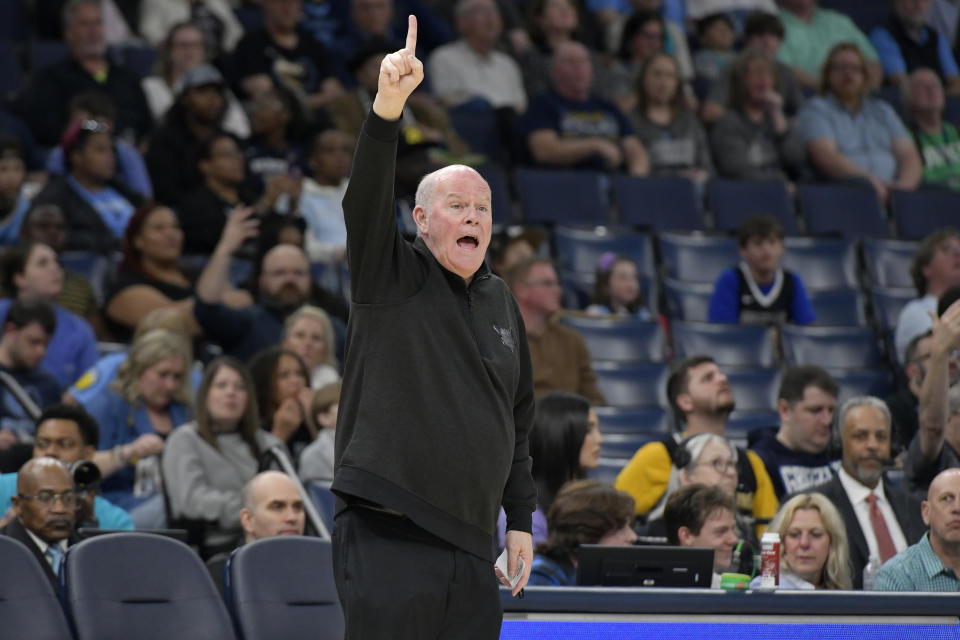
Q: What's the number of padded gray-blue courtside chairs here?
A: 3